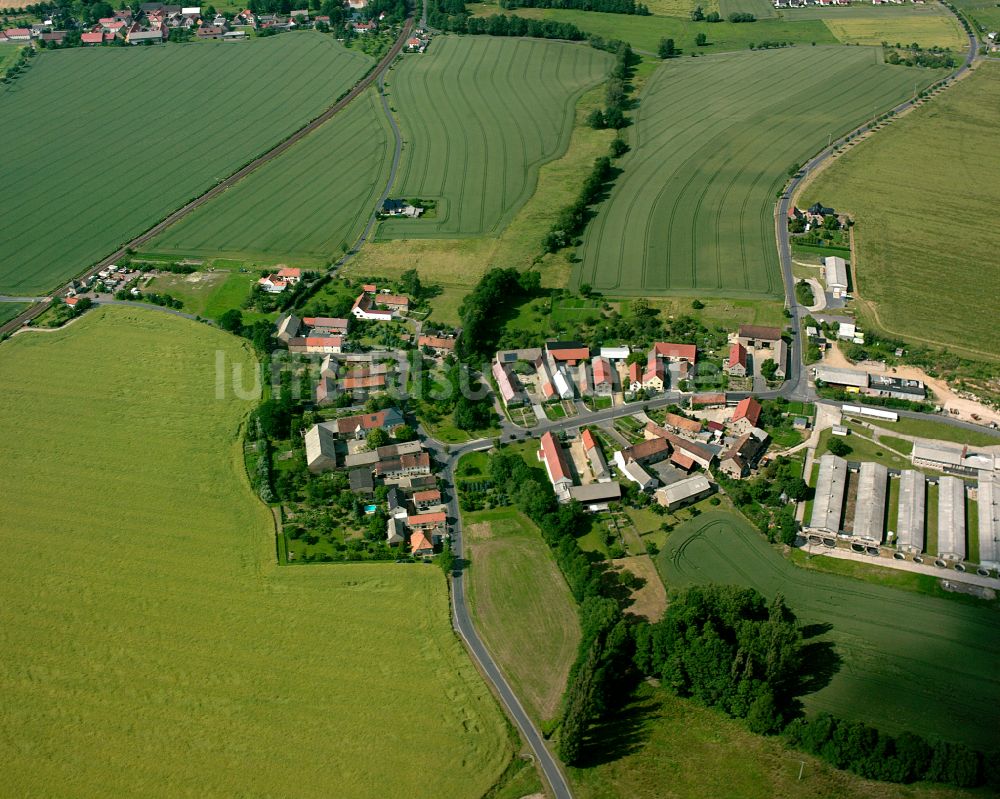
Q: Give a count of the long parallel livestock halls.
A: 5